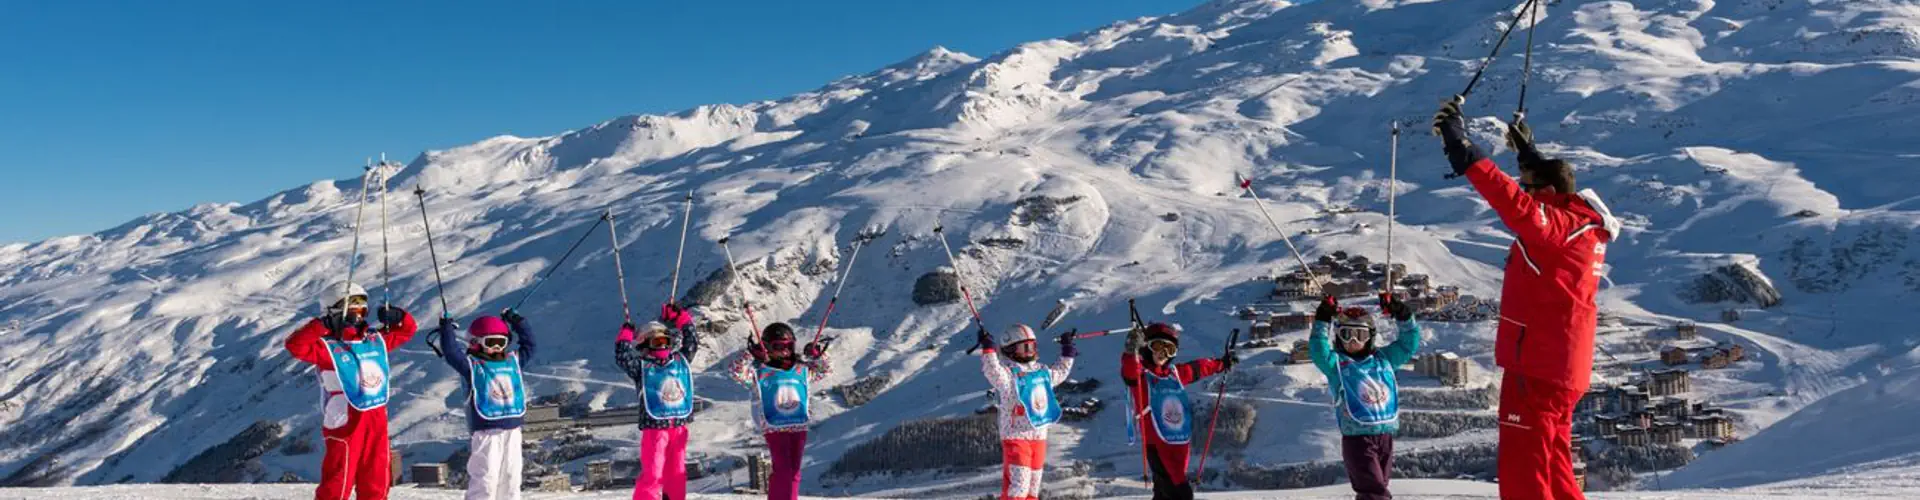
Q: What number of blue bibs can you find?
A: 7